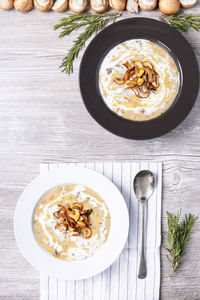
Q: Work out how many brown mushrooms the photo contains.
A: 11